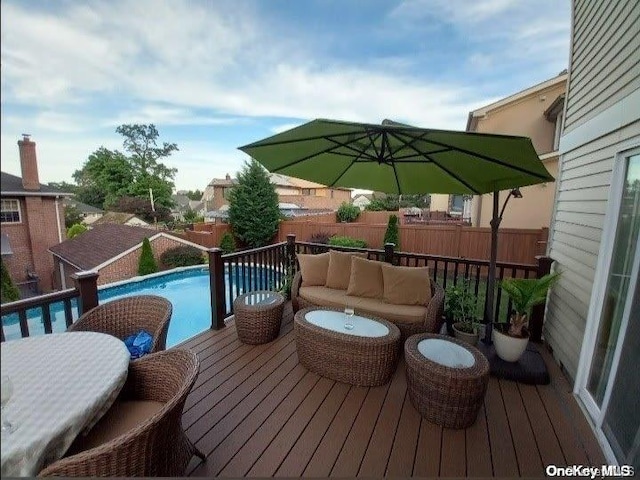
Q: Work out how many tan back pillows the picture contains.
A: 4